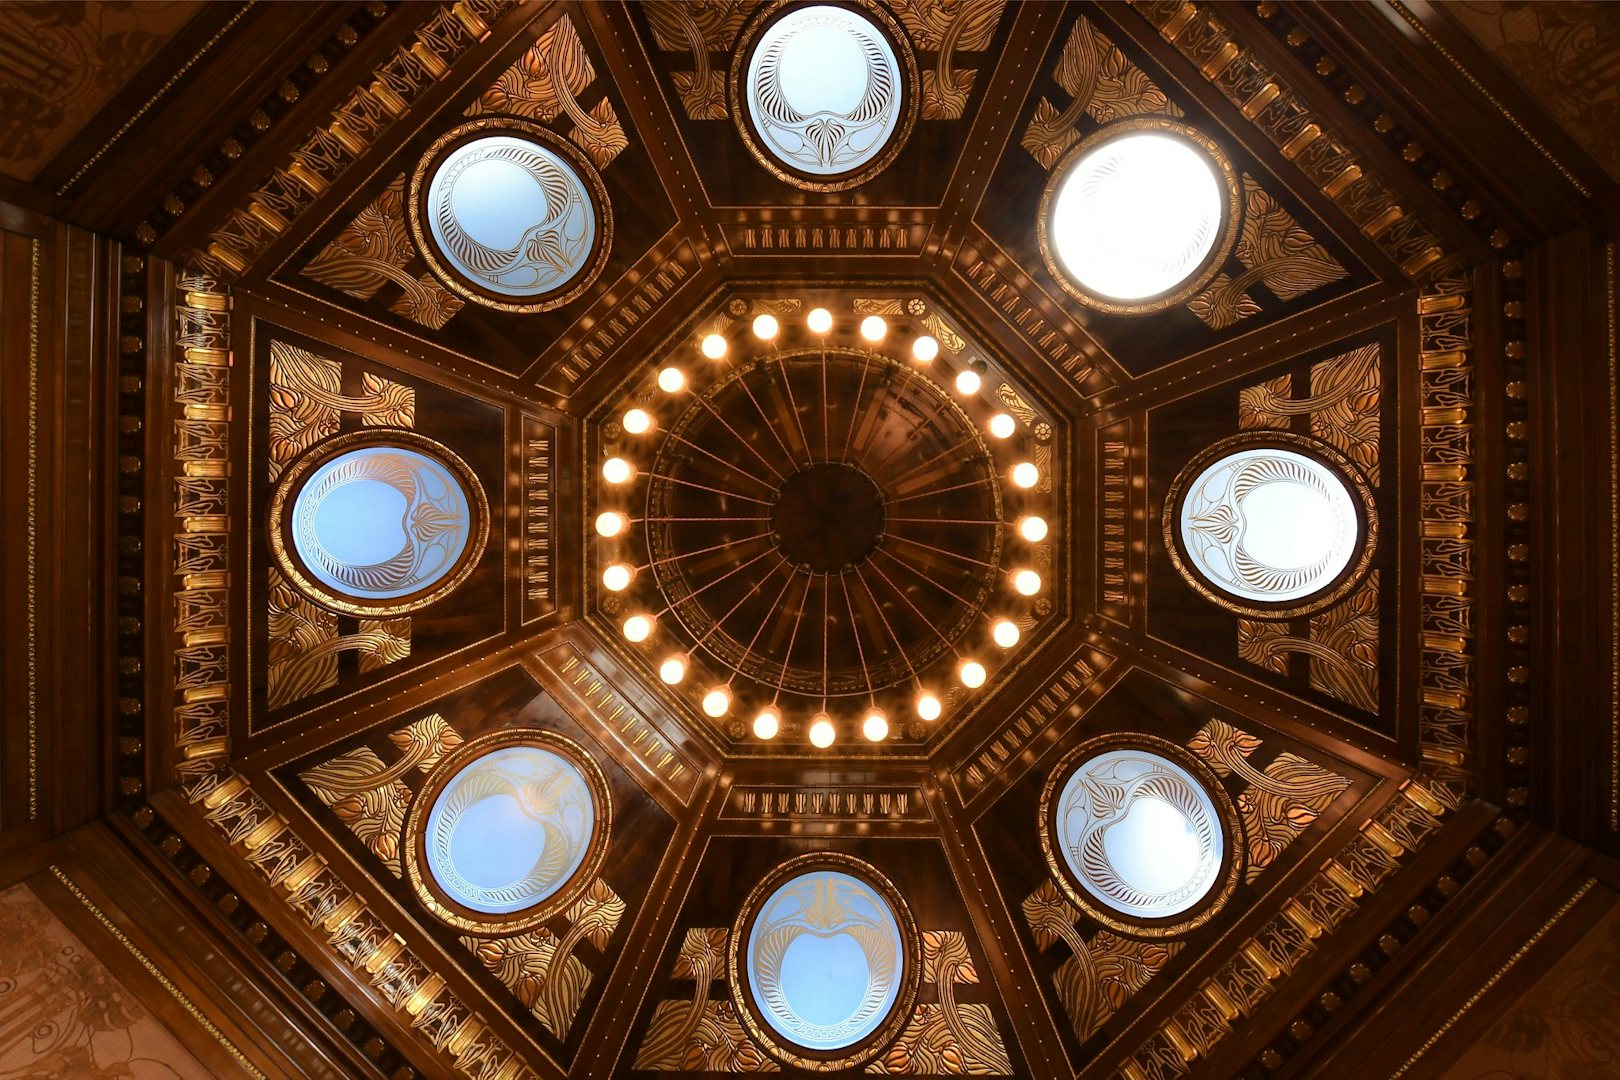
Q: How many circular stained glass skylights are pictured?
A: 8